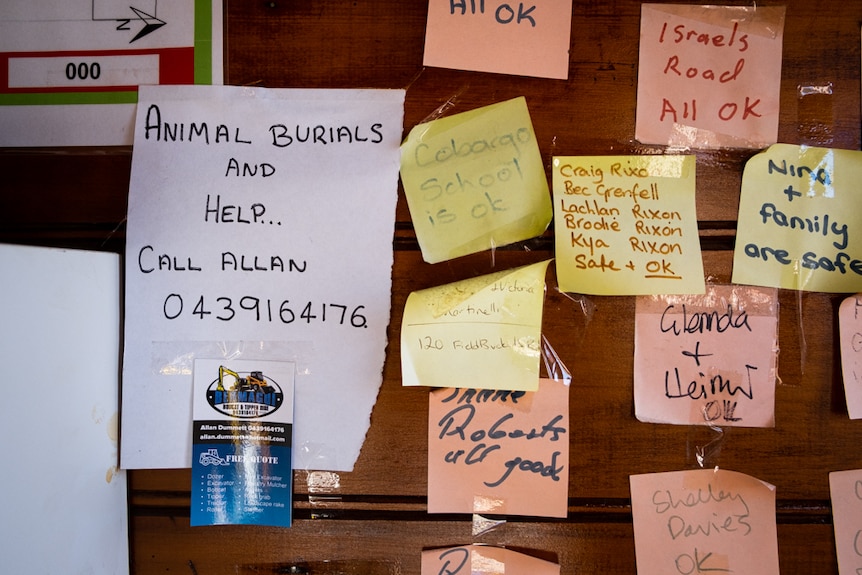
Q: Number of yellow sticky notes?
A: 4